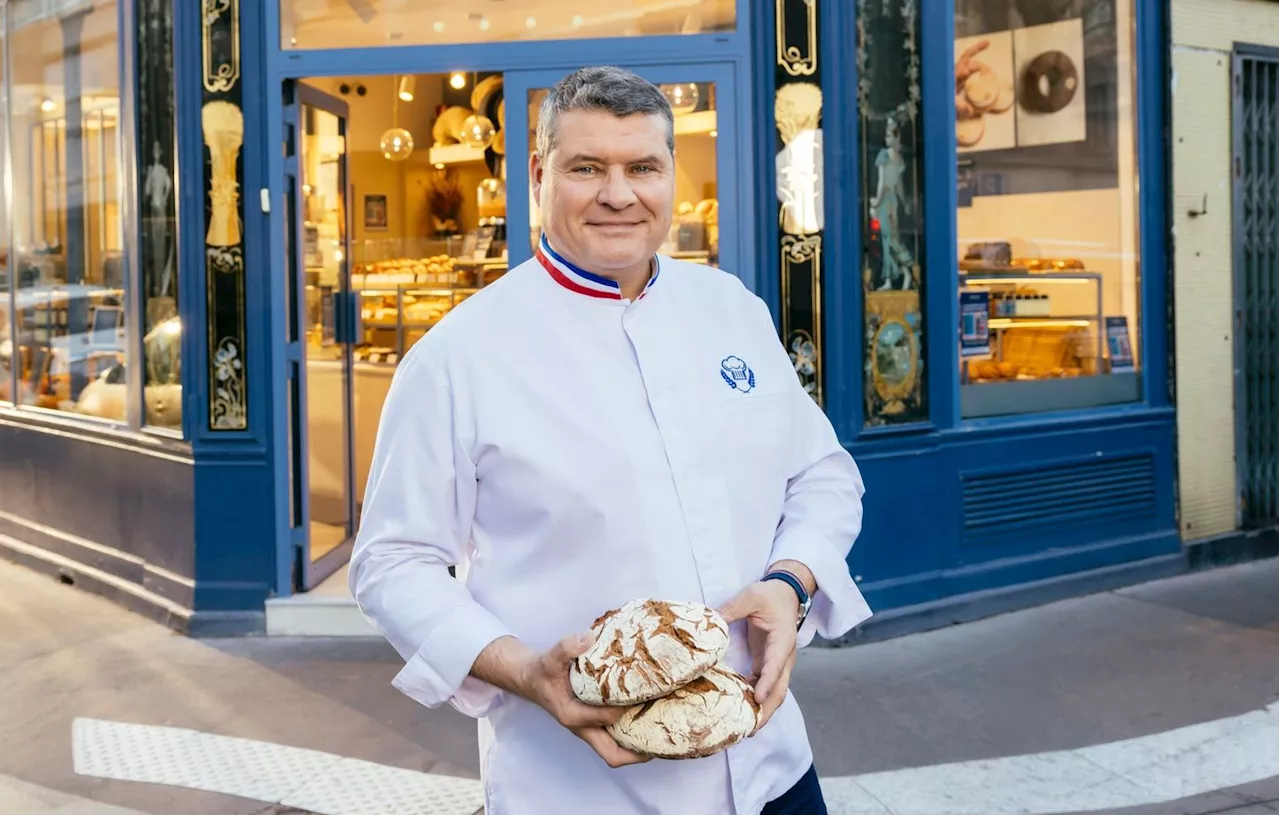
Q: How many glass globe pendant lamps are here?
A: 3